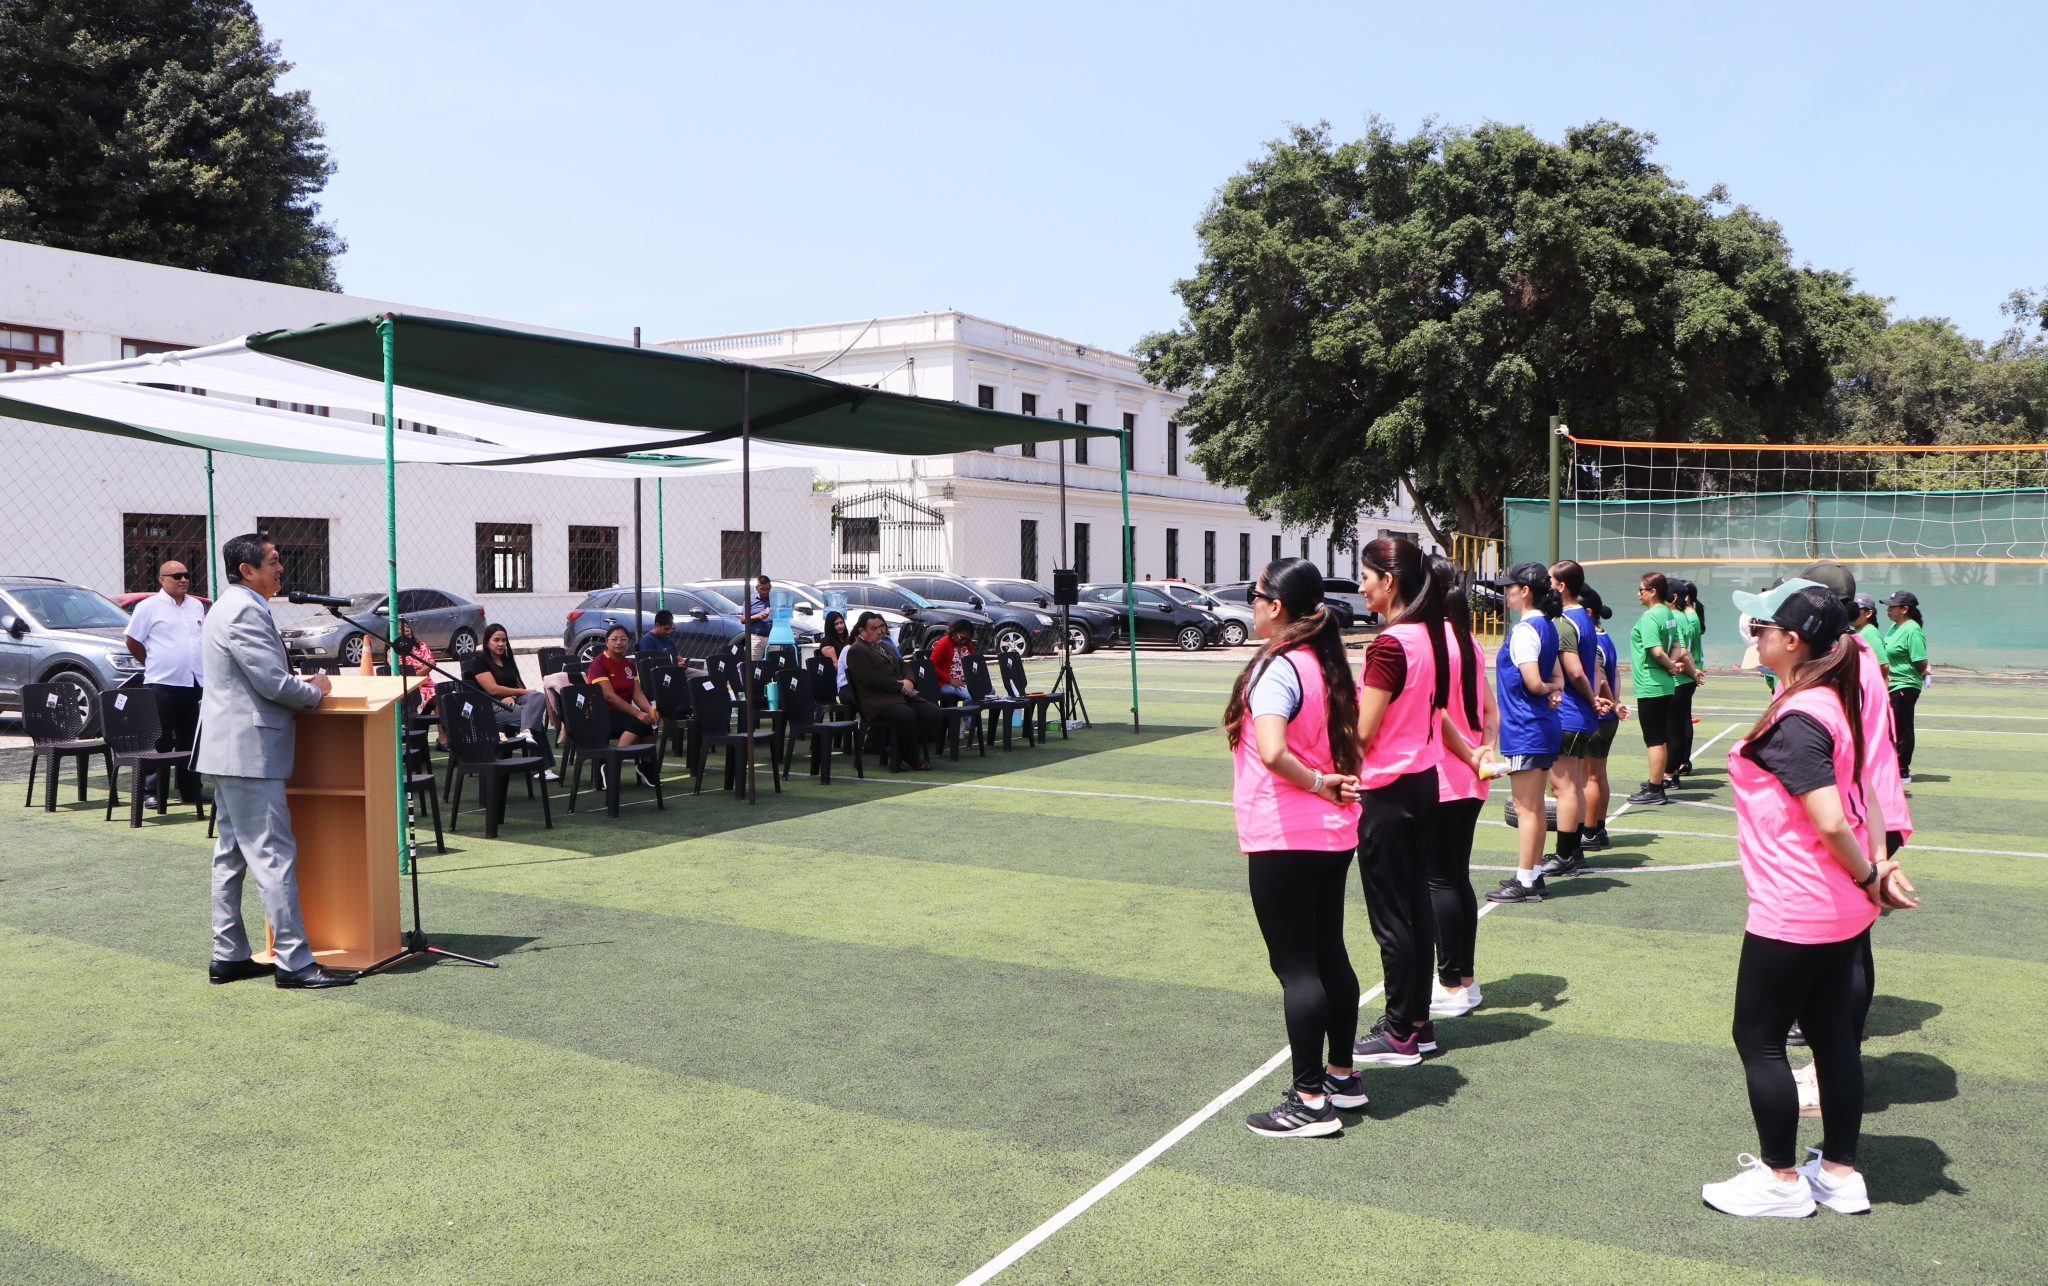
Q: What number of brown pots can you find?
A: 0